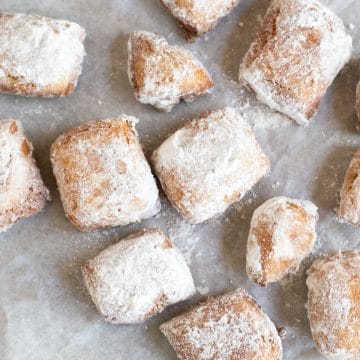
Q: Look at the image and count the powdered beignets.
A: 13